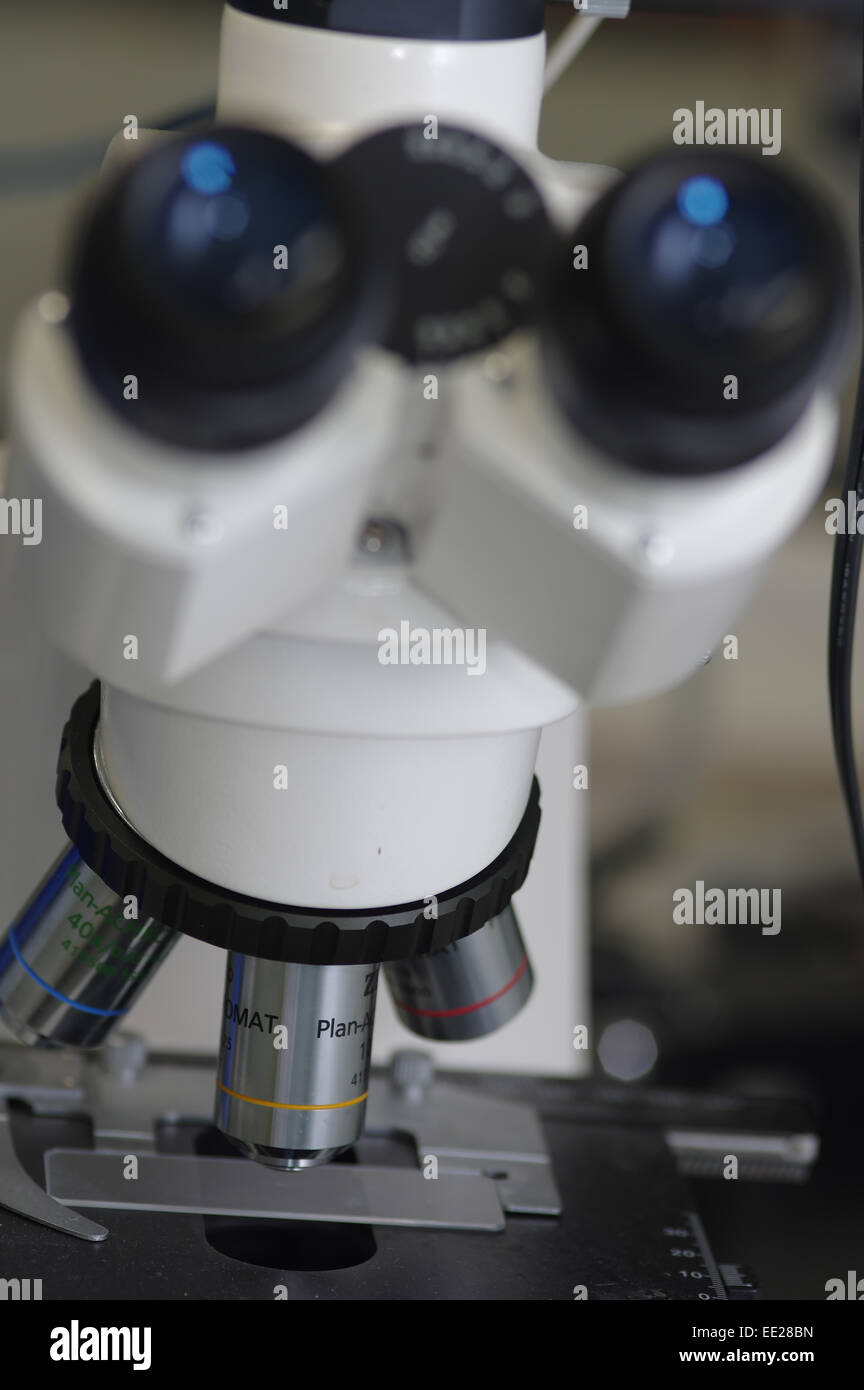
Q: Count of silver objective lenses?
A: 3